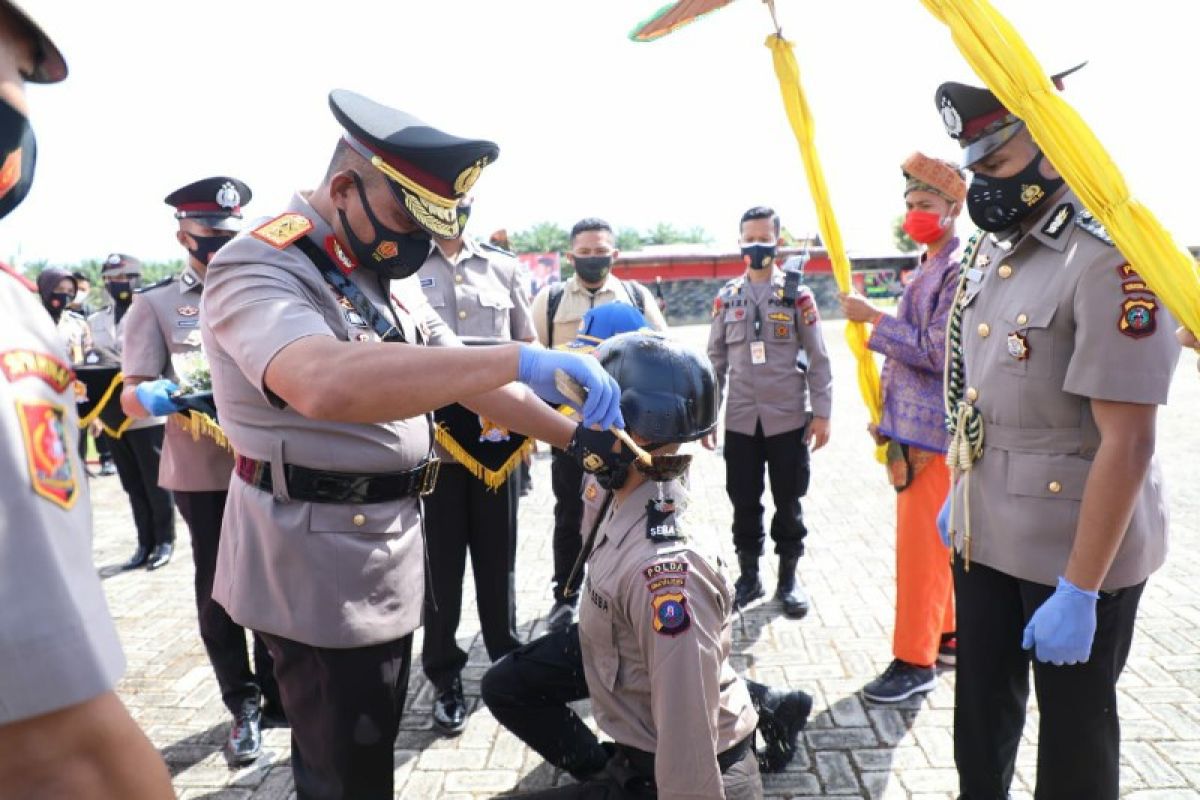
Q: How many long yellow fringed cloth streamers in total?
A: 2